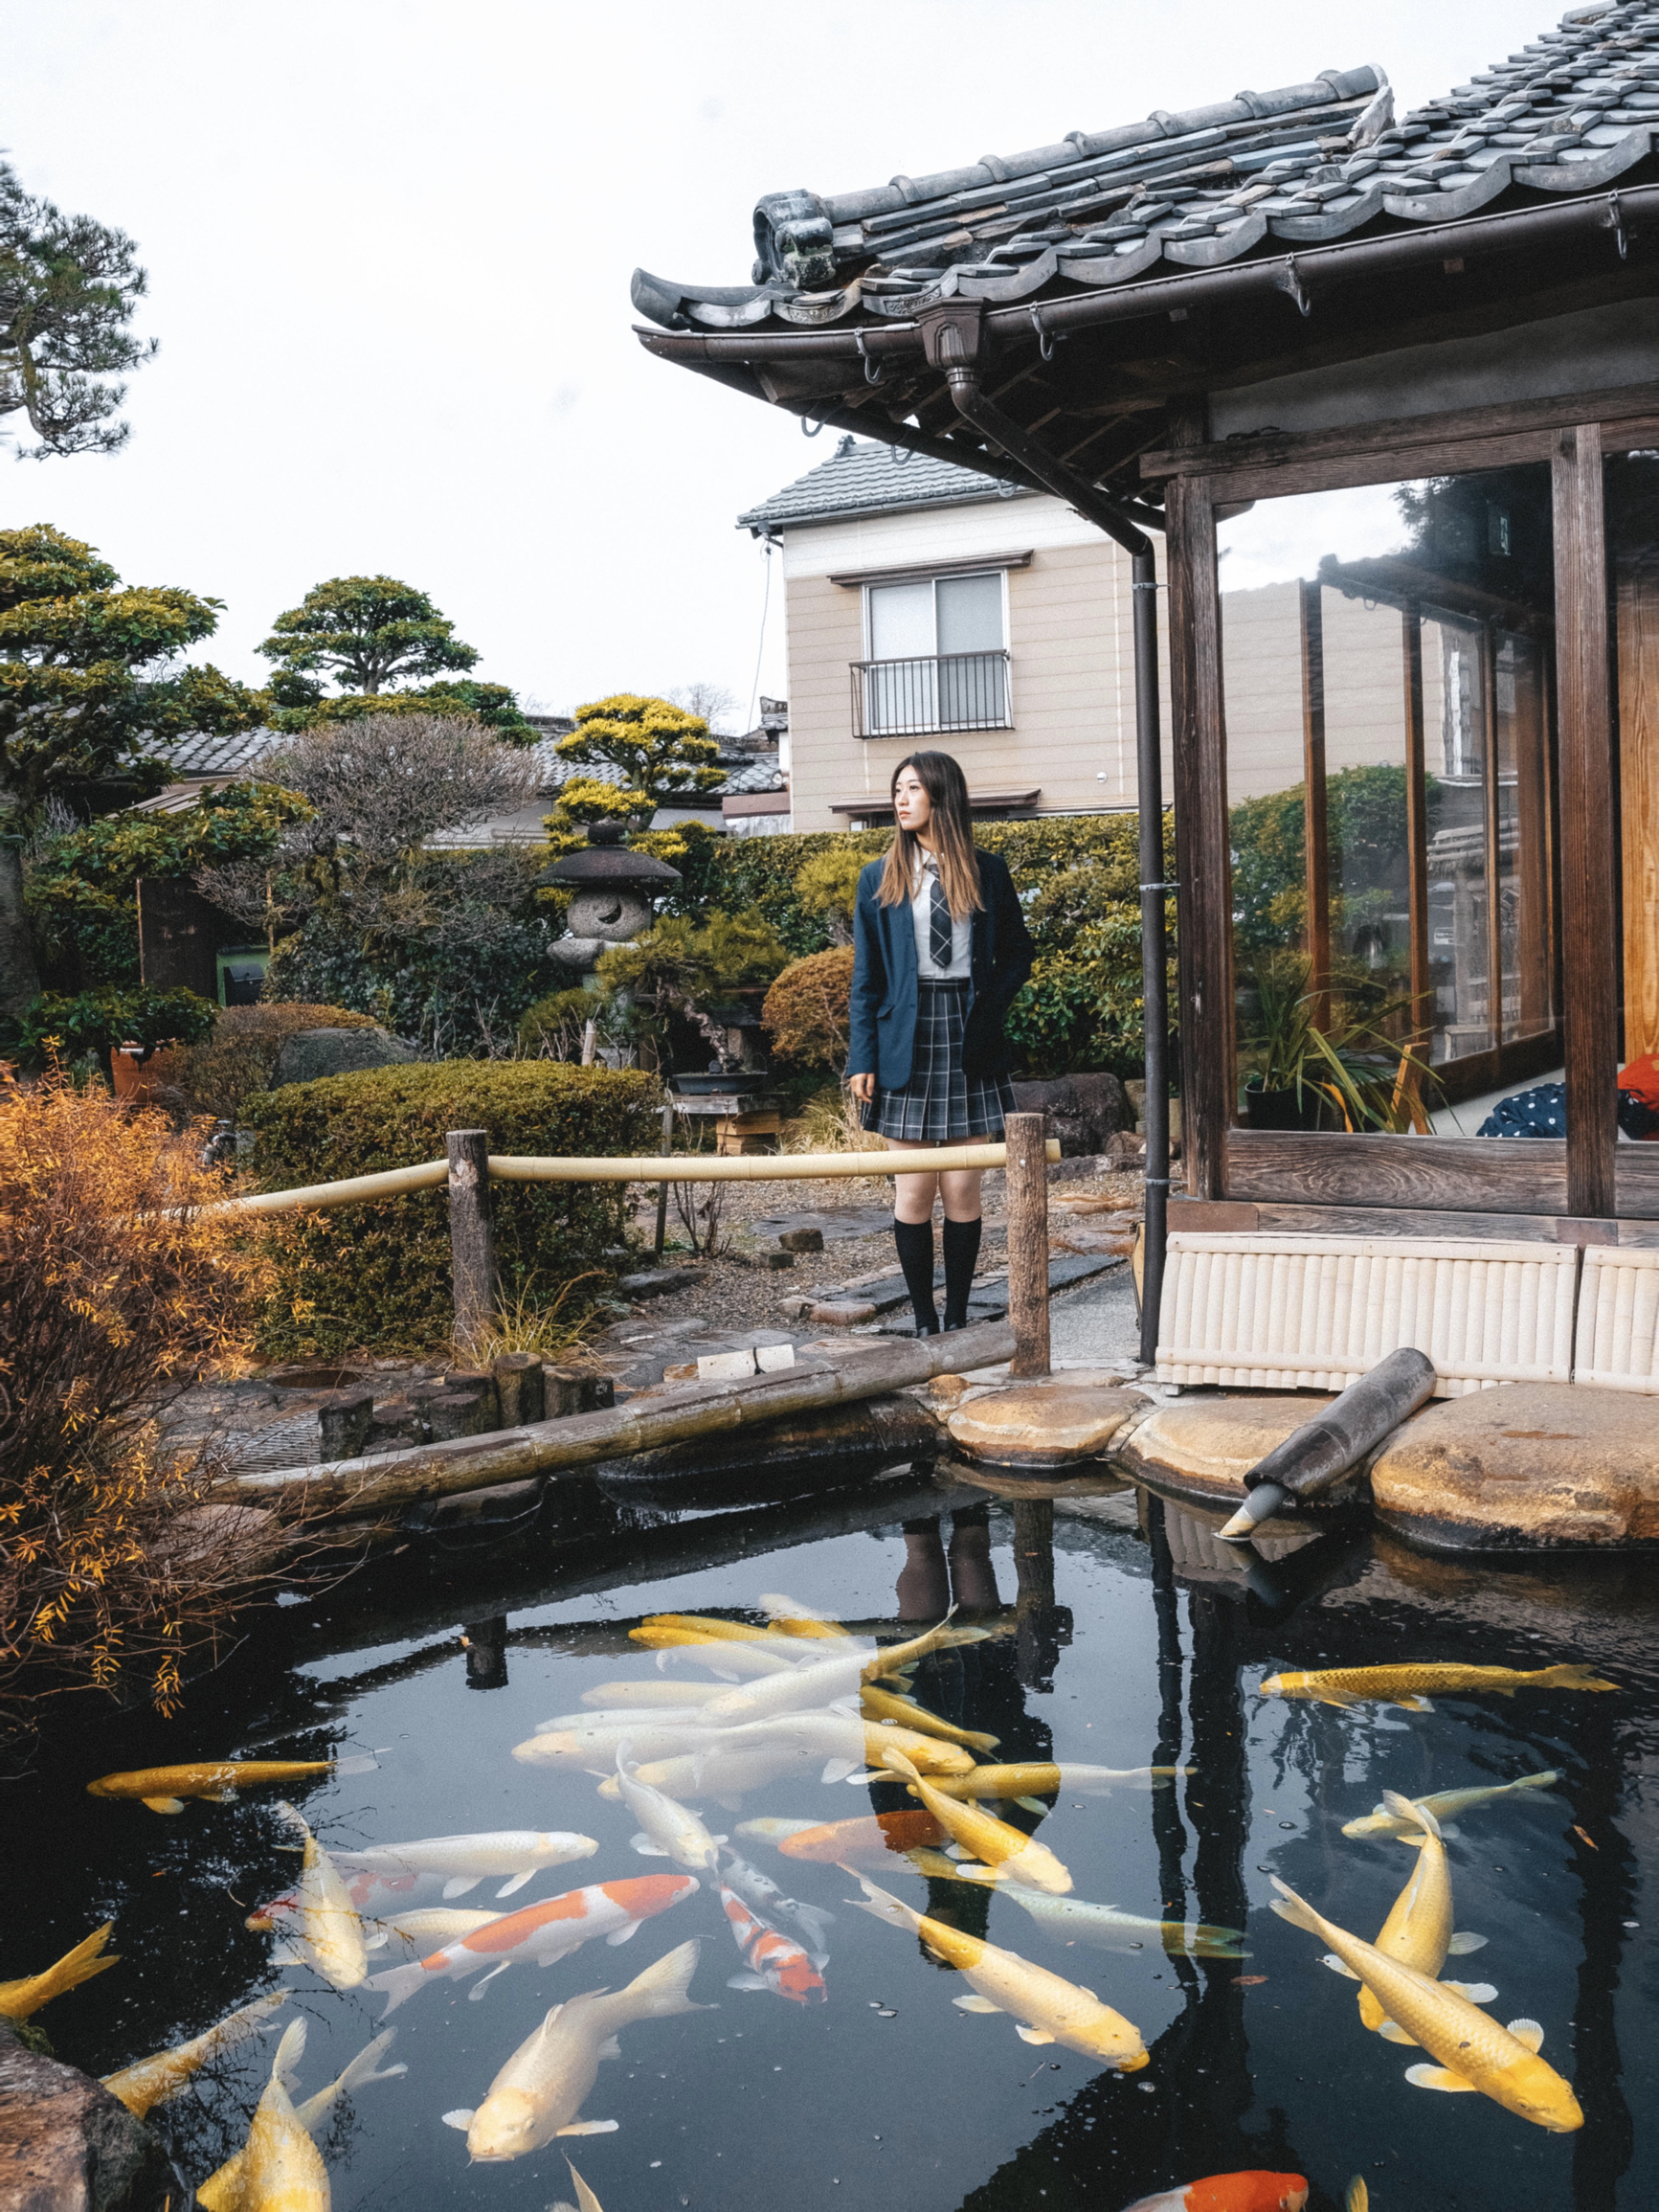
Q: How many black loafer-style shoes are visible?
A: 2